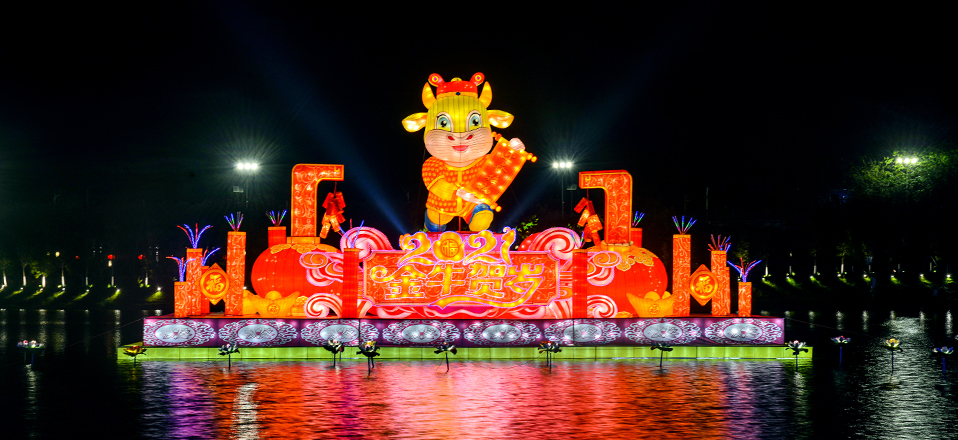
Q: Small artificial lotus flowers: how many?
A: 12